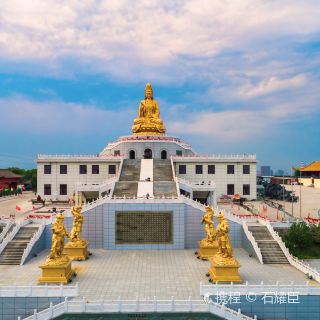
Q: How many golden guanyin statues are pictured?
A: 1